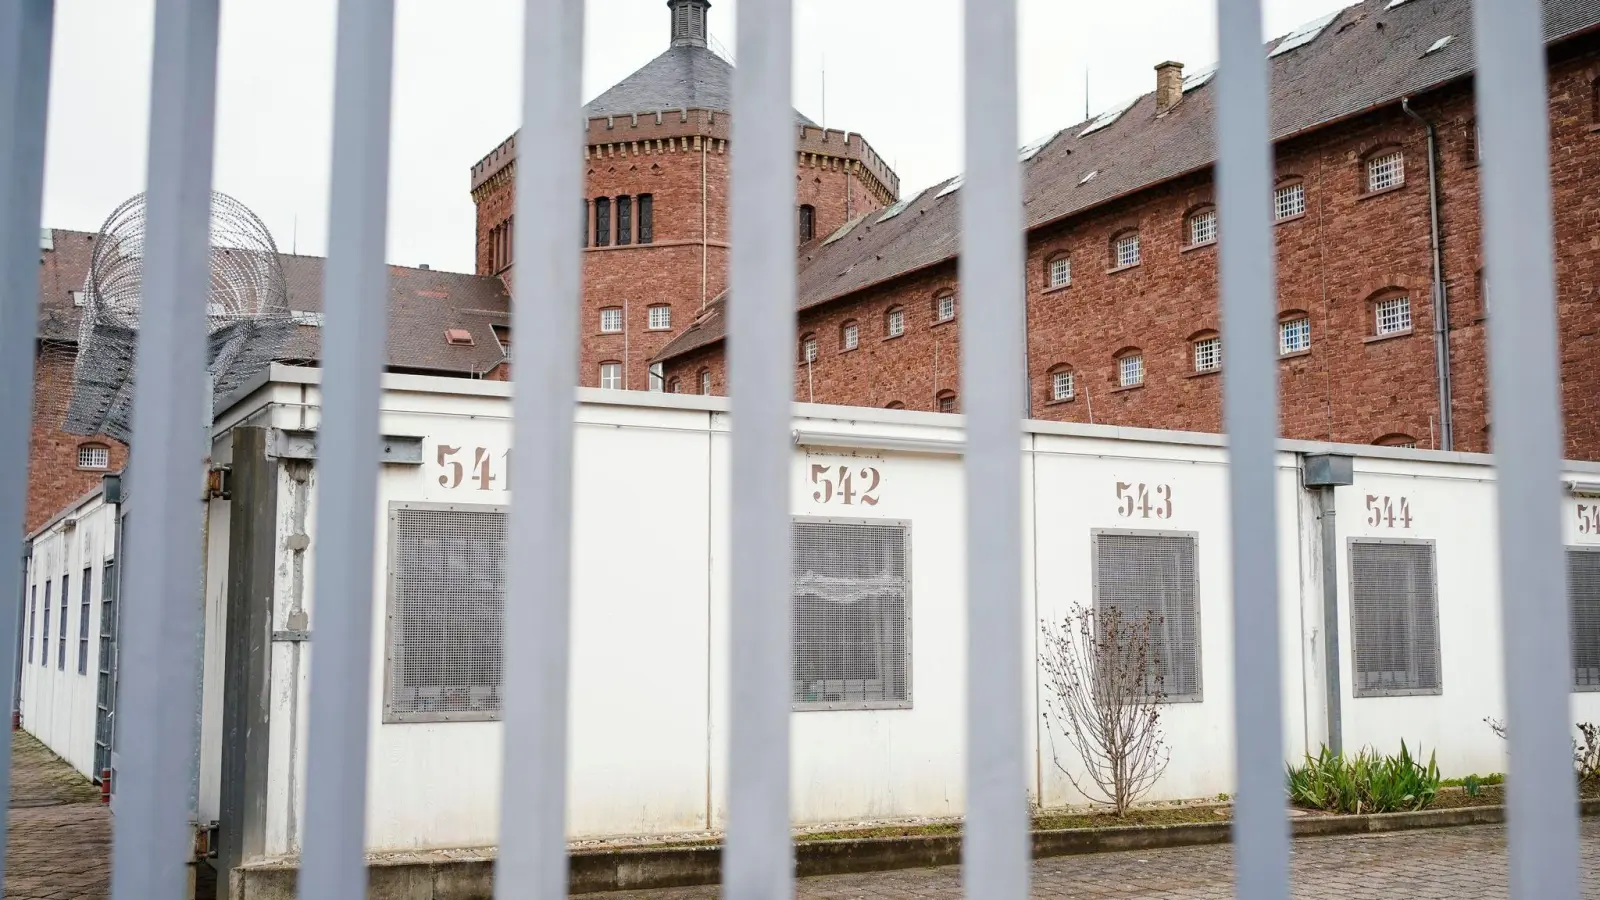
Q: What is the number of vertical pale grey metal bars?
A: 8